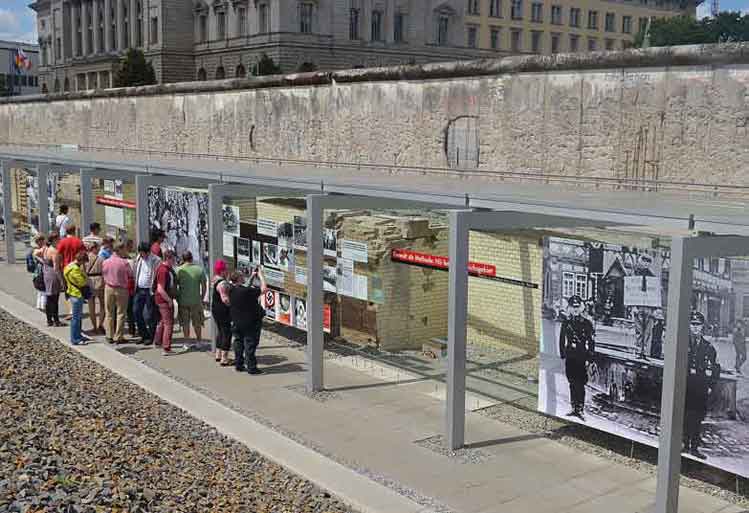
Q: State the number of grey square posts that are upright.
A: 8